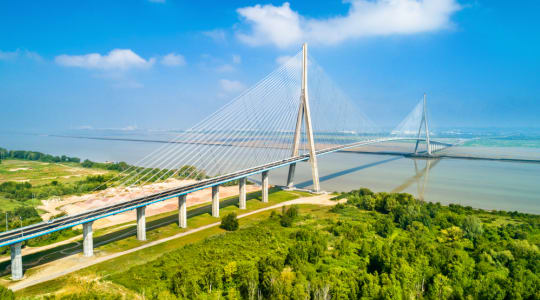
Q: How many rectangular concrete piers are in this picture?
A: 7